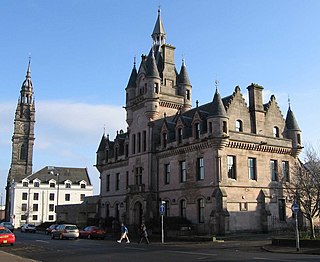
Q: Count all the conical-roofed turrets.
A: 6